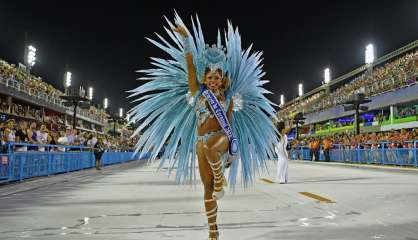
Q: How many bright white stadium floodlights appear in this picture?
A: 9